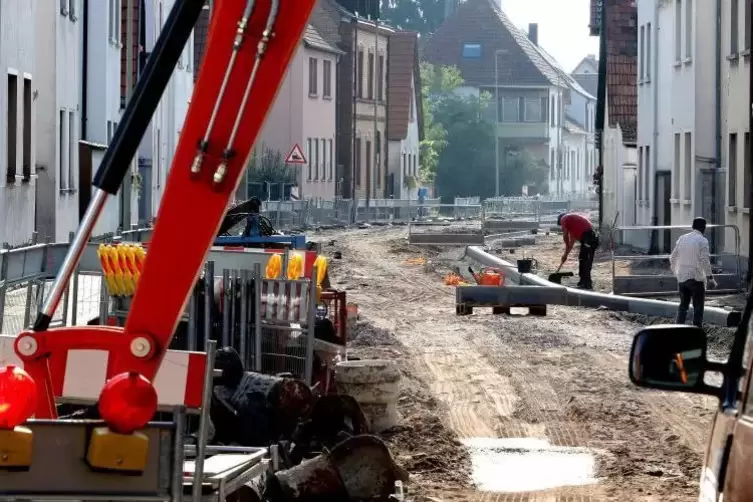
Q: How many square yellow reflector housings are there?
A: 2